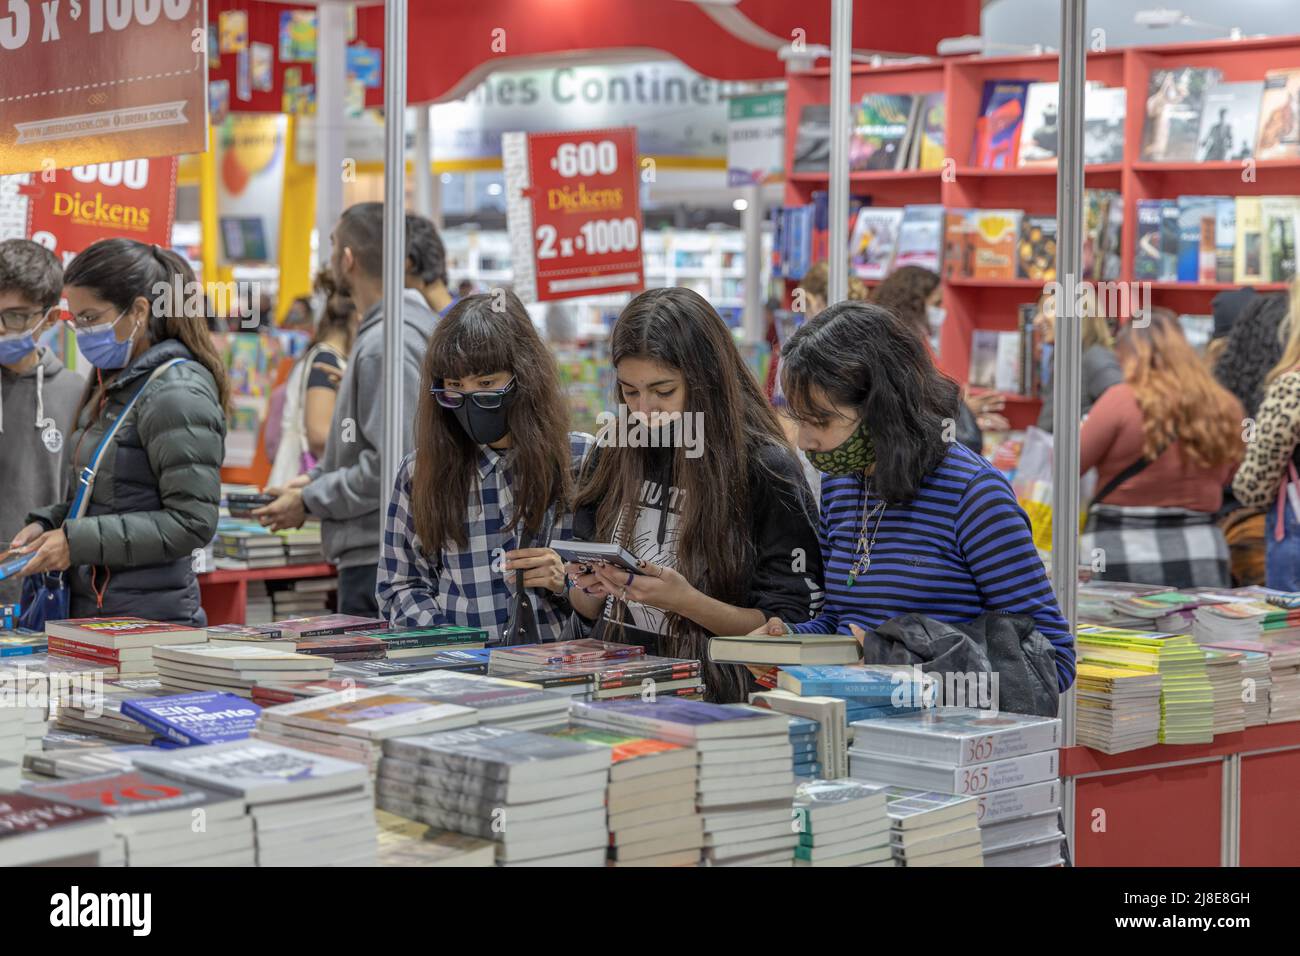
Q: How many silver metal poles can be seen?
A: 3